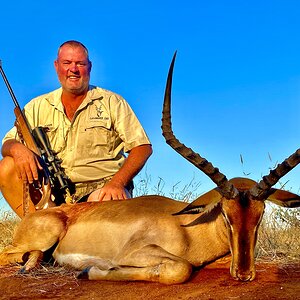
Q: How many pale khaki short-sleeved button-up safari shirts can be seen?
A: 1